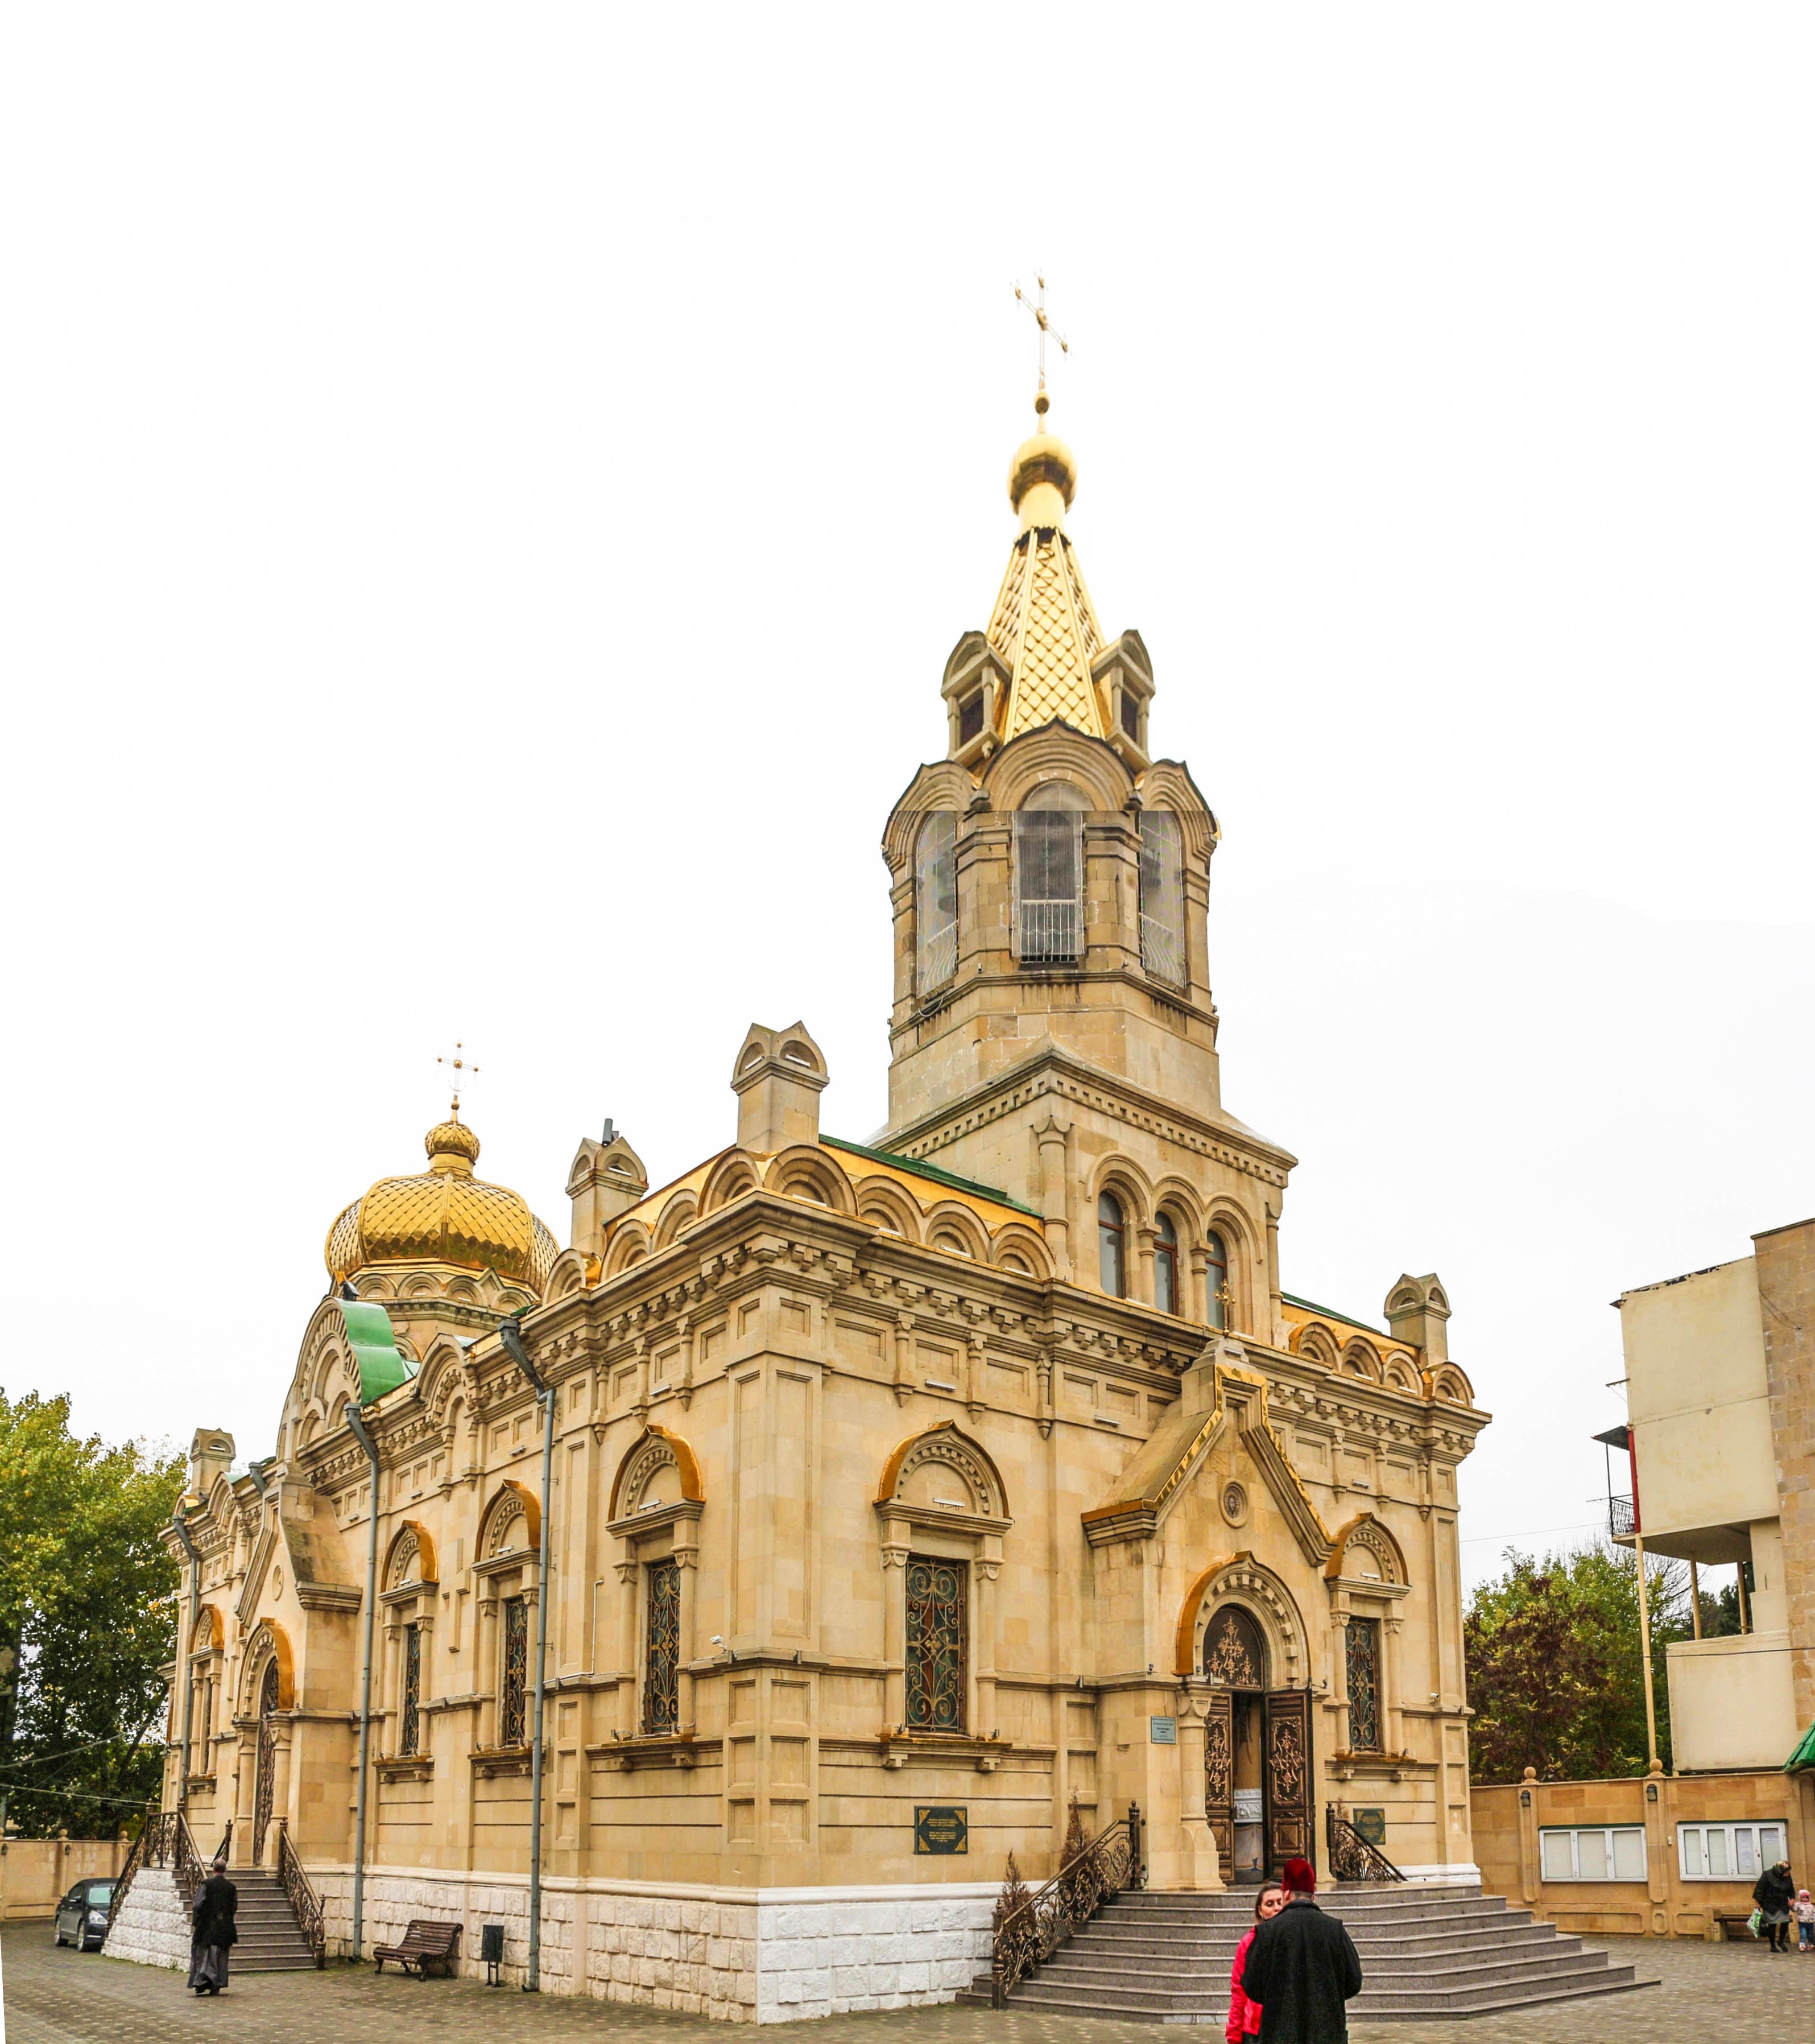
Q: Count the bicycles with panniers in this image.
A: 0